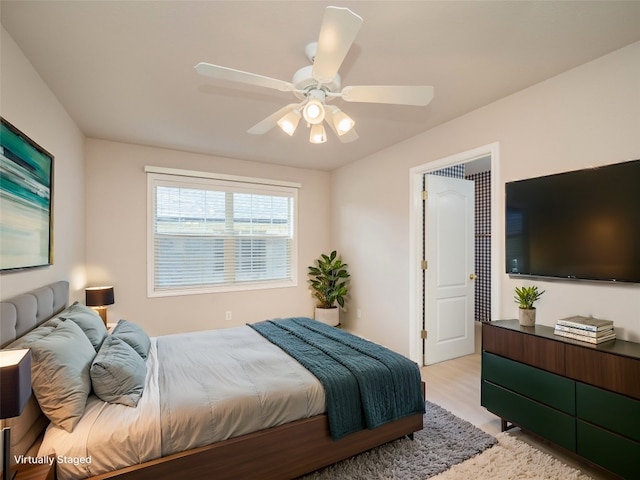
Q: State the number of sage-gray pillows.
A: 4